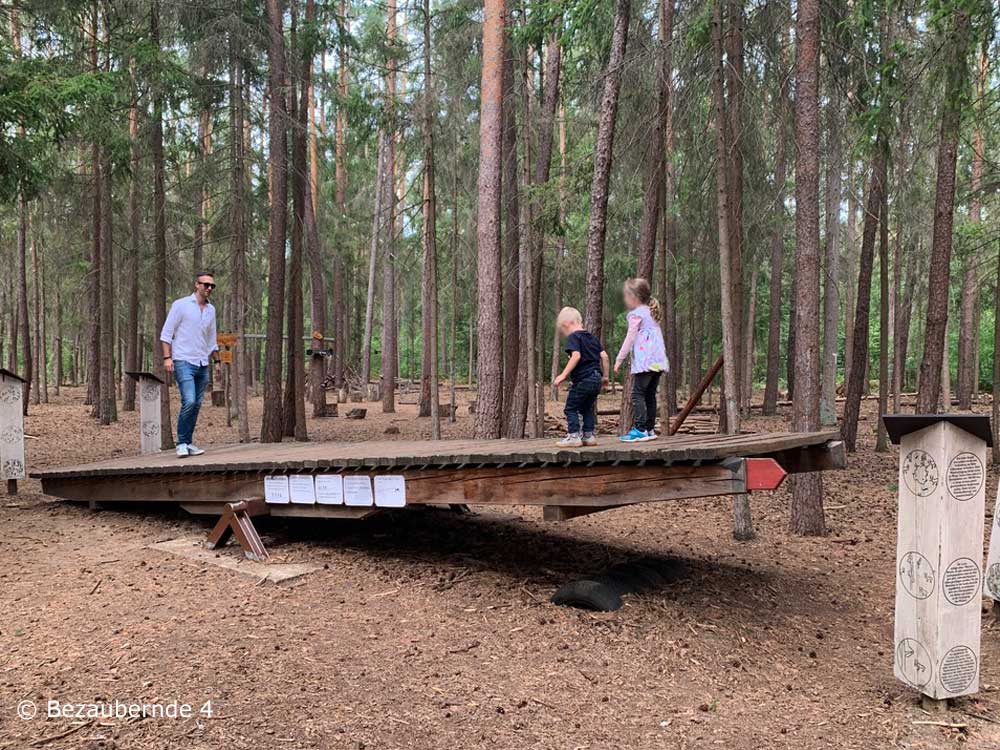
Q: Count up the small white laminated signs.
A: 5